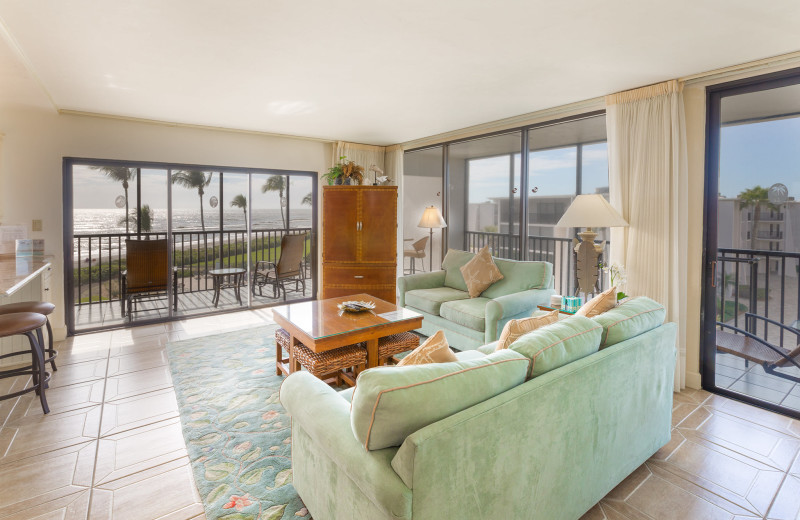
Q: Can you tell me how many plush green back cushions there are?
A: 5